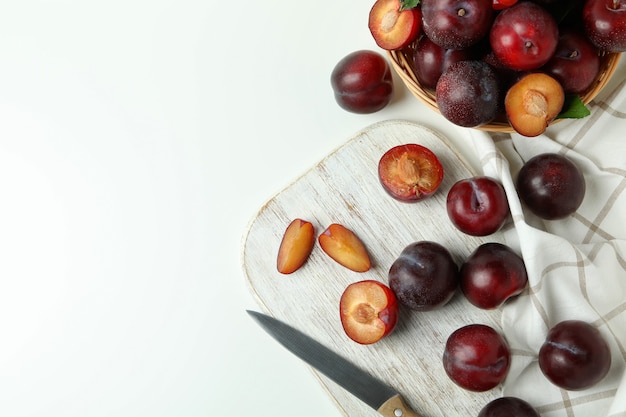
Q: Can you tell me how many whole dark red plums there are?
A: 14